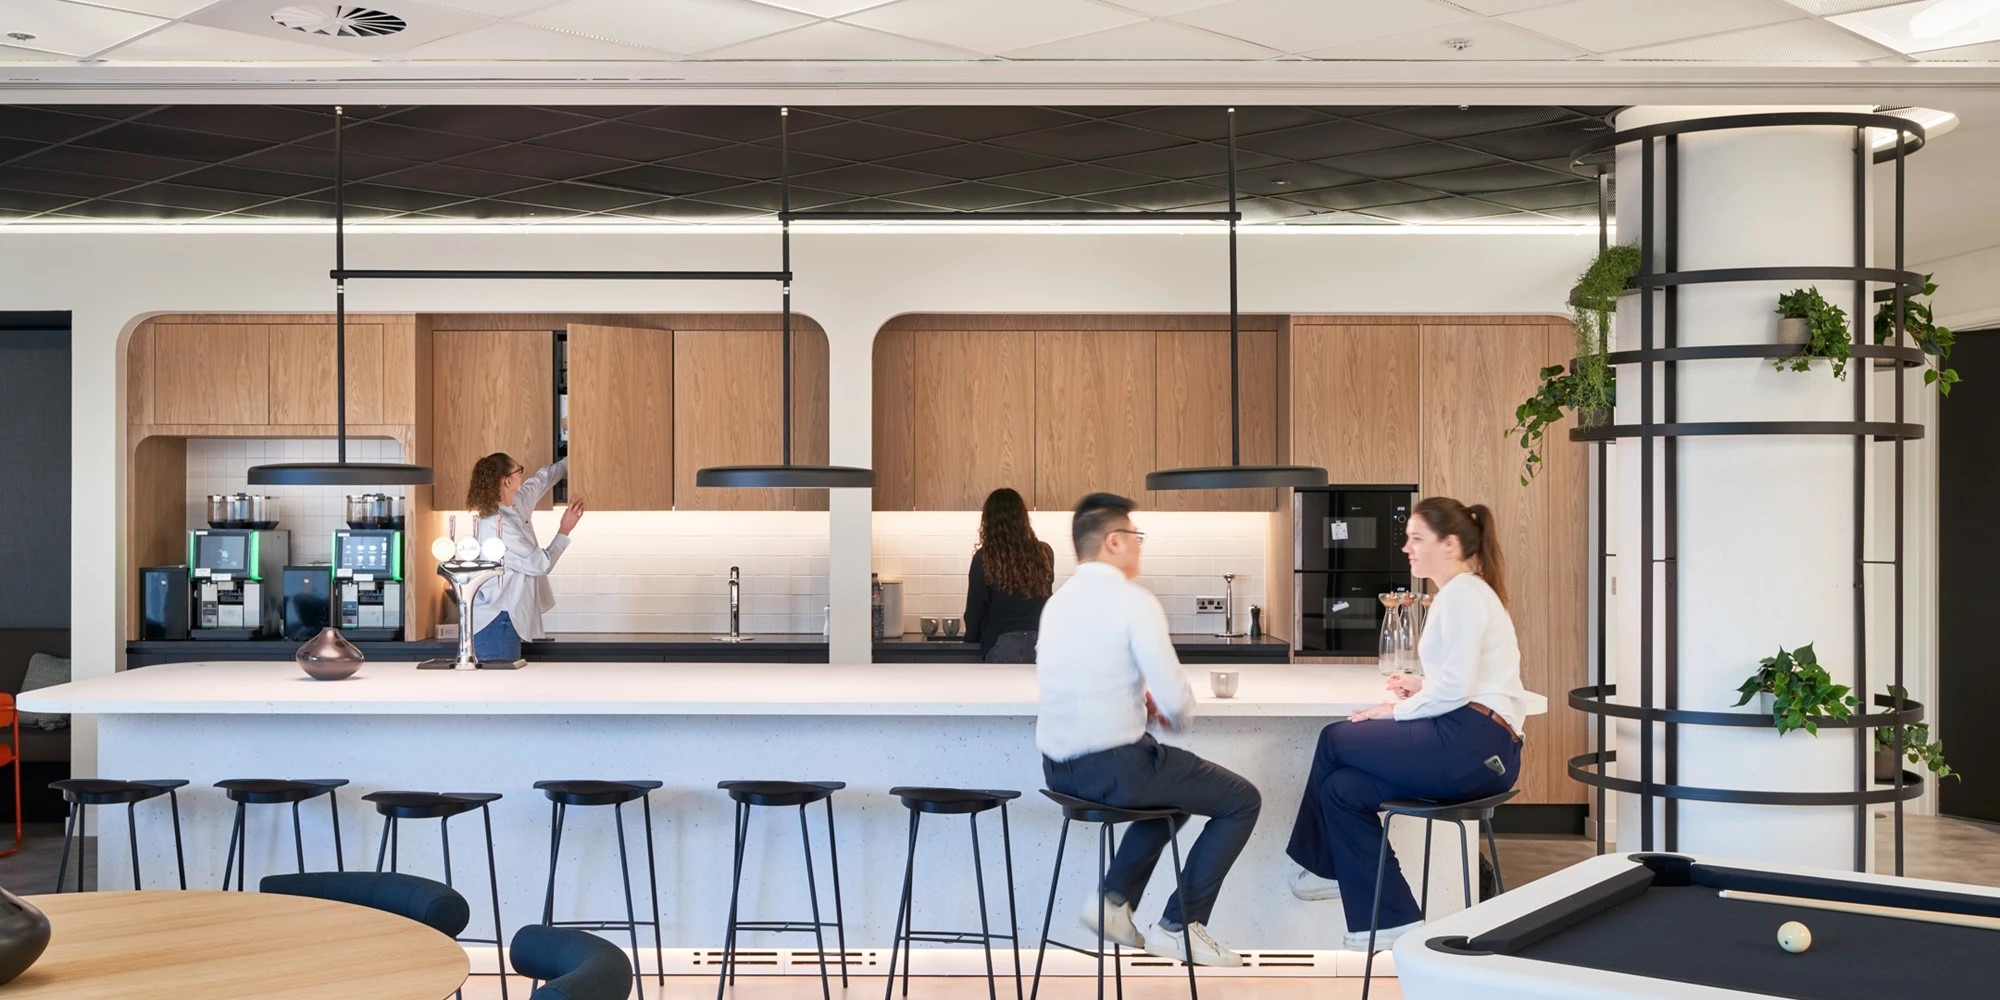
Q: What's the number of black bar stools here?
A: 8